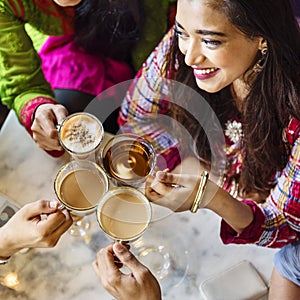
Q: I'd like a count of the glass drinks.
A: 4